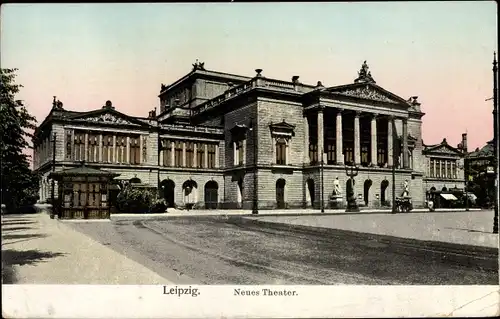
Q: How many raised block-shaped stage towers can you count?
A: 1